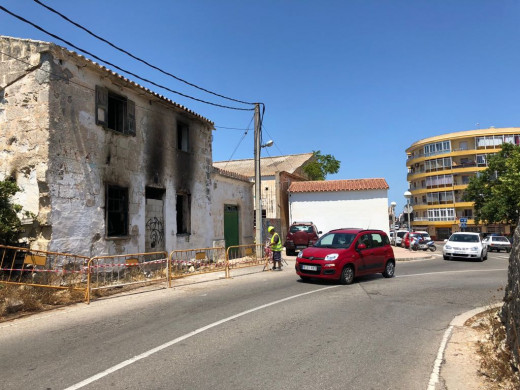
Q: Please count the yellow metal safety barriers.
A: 4